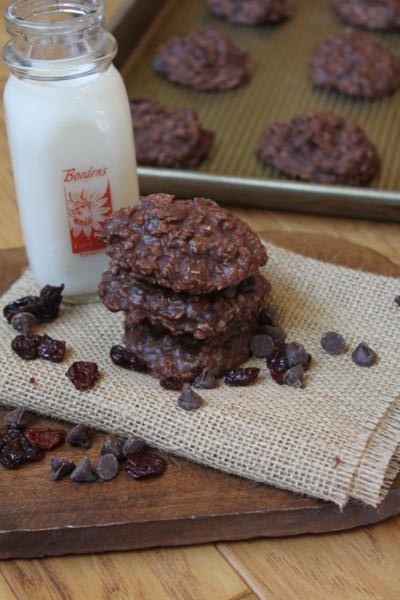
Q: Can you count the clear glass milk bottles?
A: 1